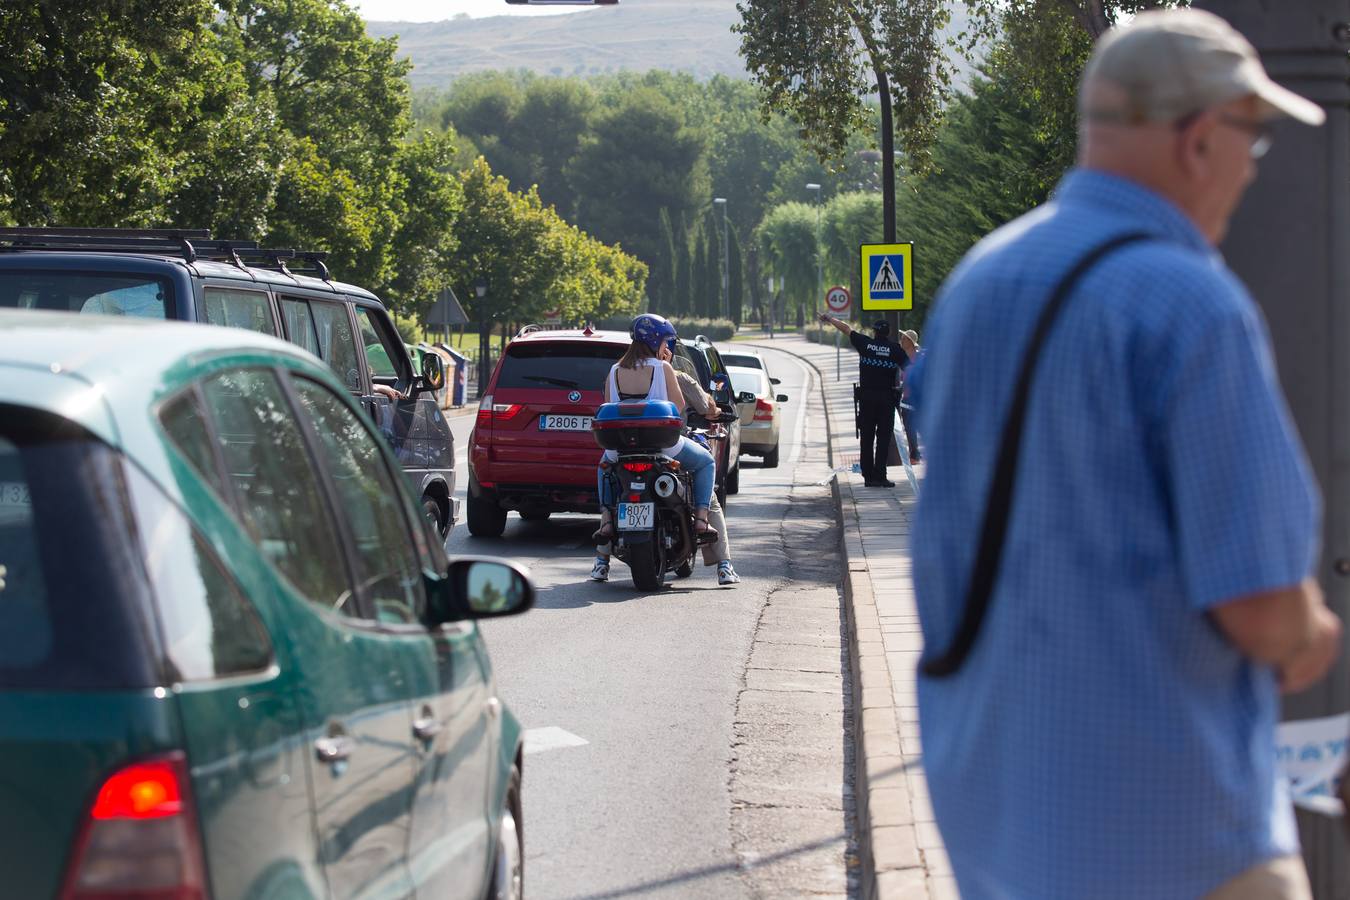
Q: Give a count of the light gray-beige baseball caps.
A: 1